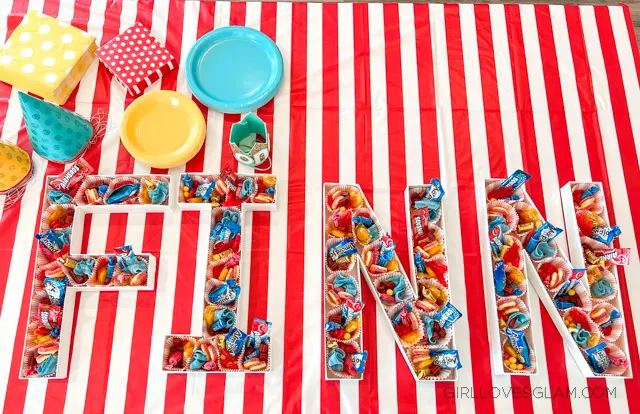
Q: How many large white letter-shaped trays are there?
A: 4